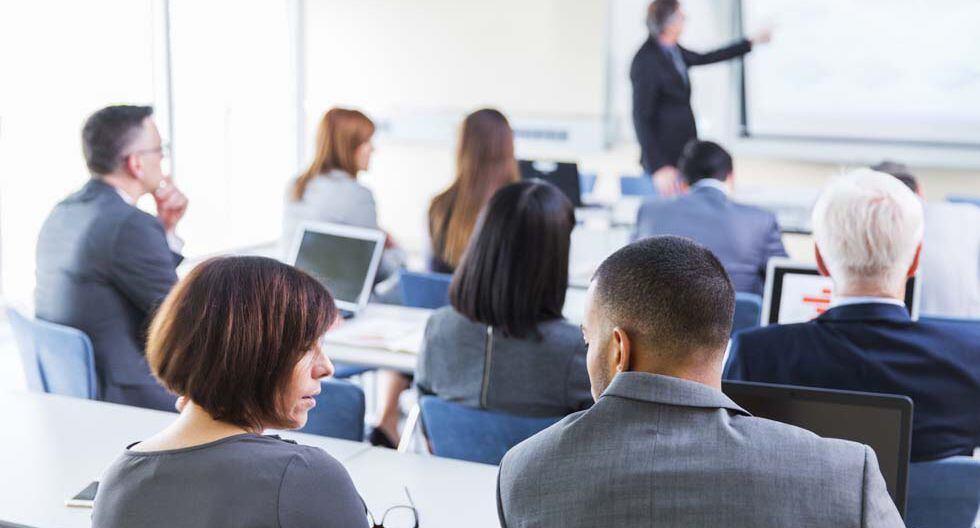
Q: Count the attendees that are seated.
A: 9